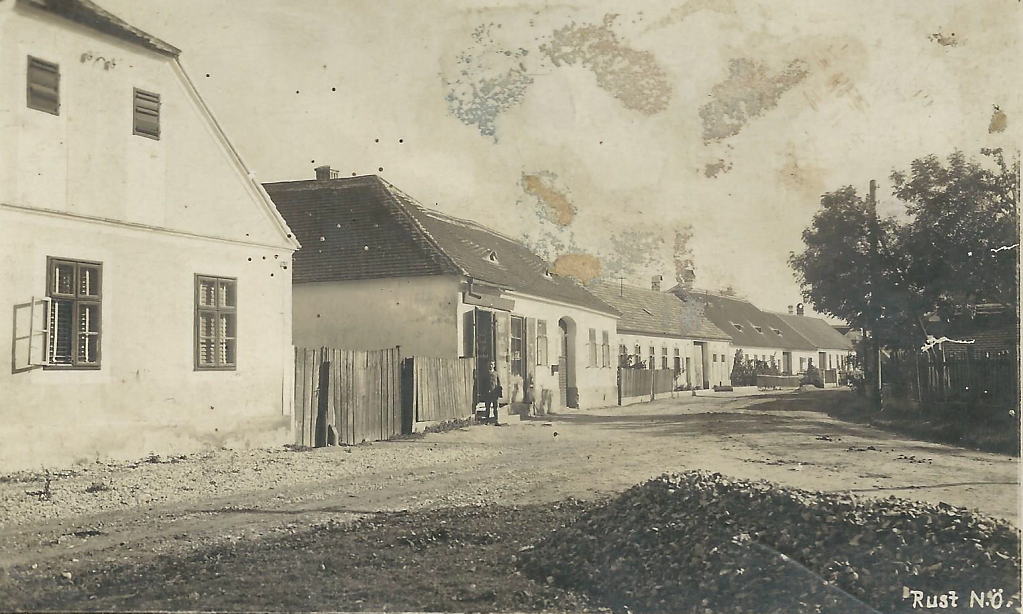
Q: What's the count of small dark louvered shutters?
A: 2